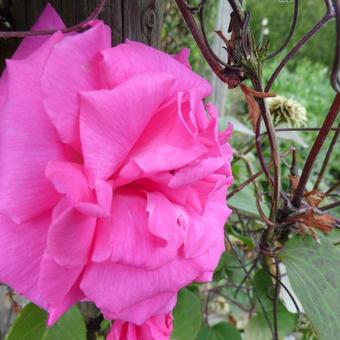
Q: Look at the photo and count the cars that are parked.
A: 0